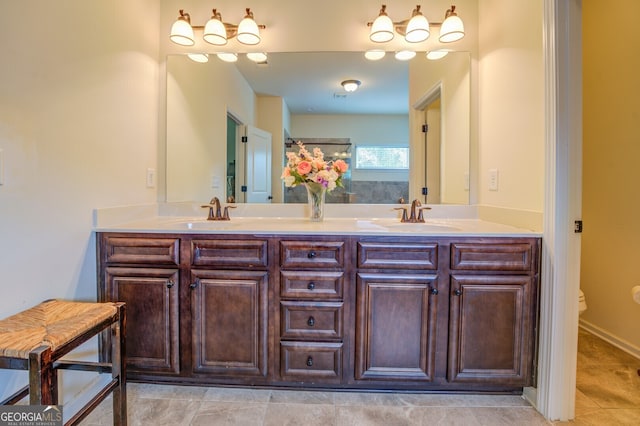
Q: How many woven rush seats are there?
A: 1